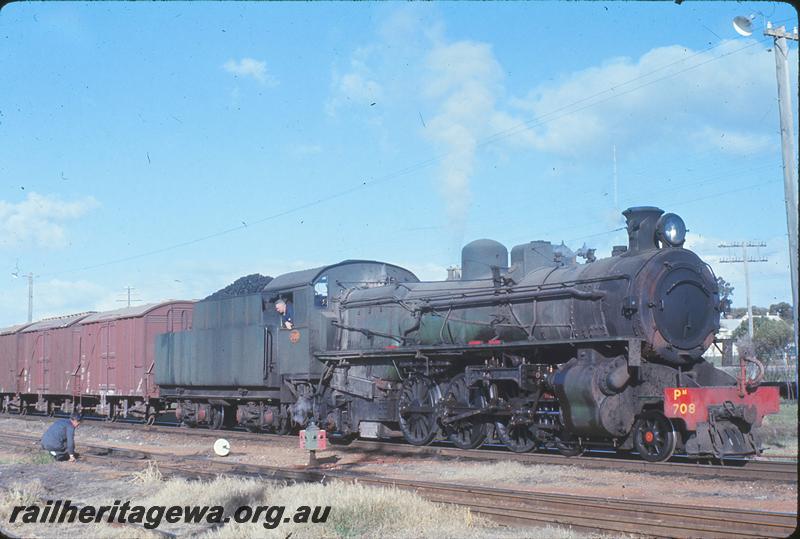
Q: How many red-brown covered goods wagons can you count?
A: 3